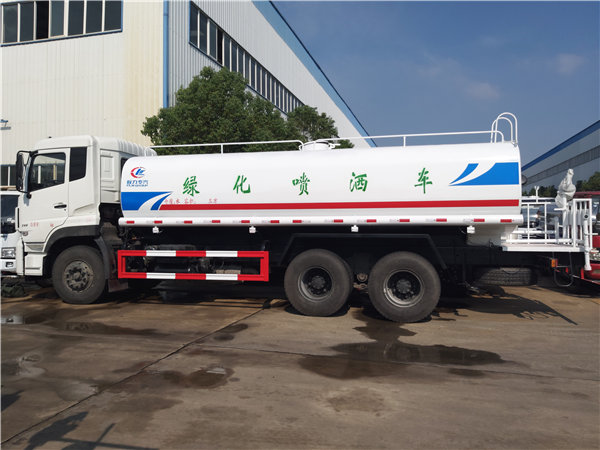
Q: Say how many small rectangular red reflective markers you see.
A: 13